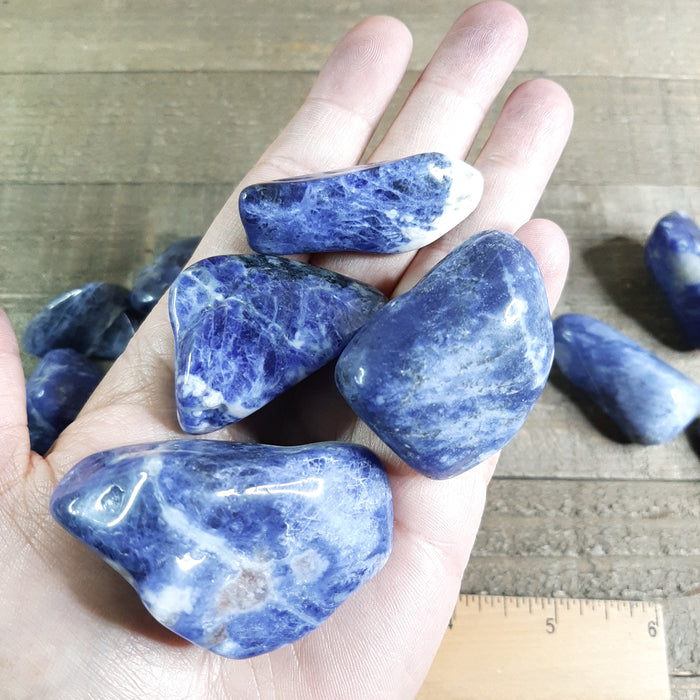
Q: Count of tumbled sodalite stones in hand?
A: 4